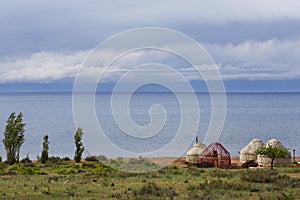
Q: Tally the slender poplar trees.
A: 3